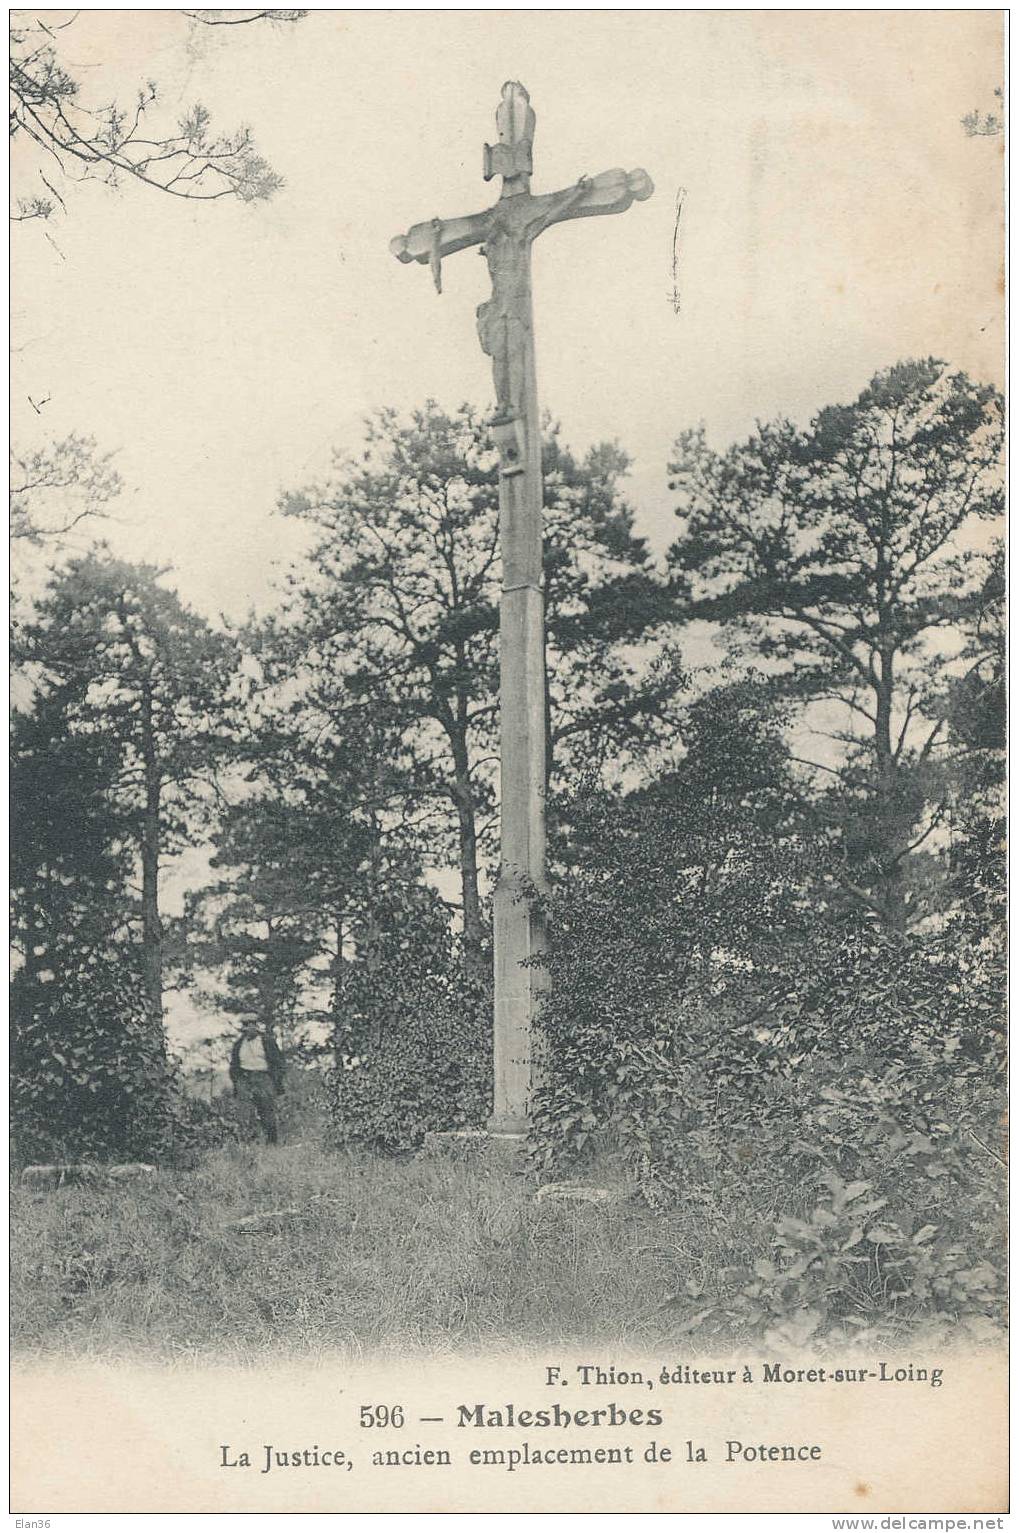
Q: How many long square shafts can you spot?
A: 1